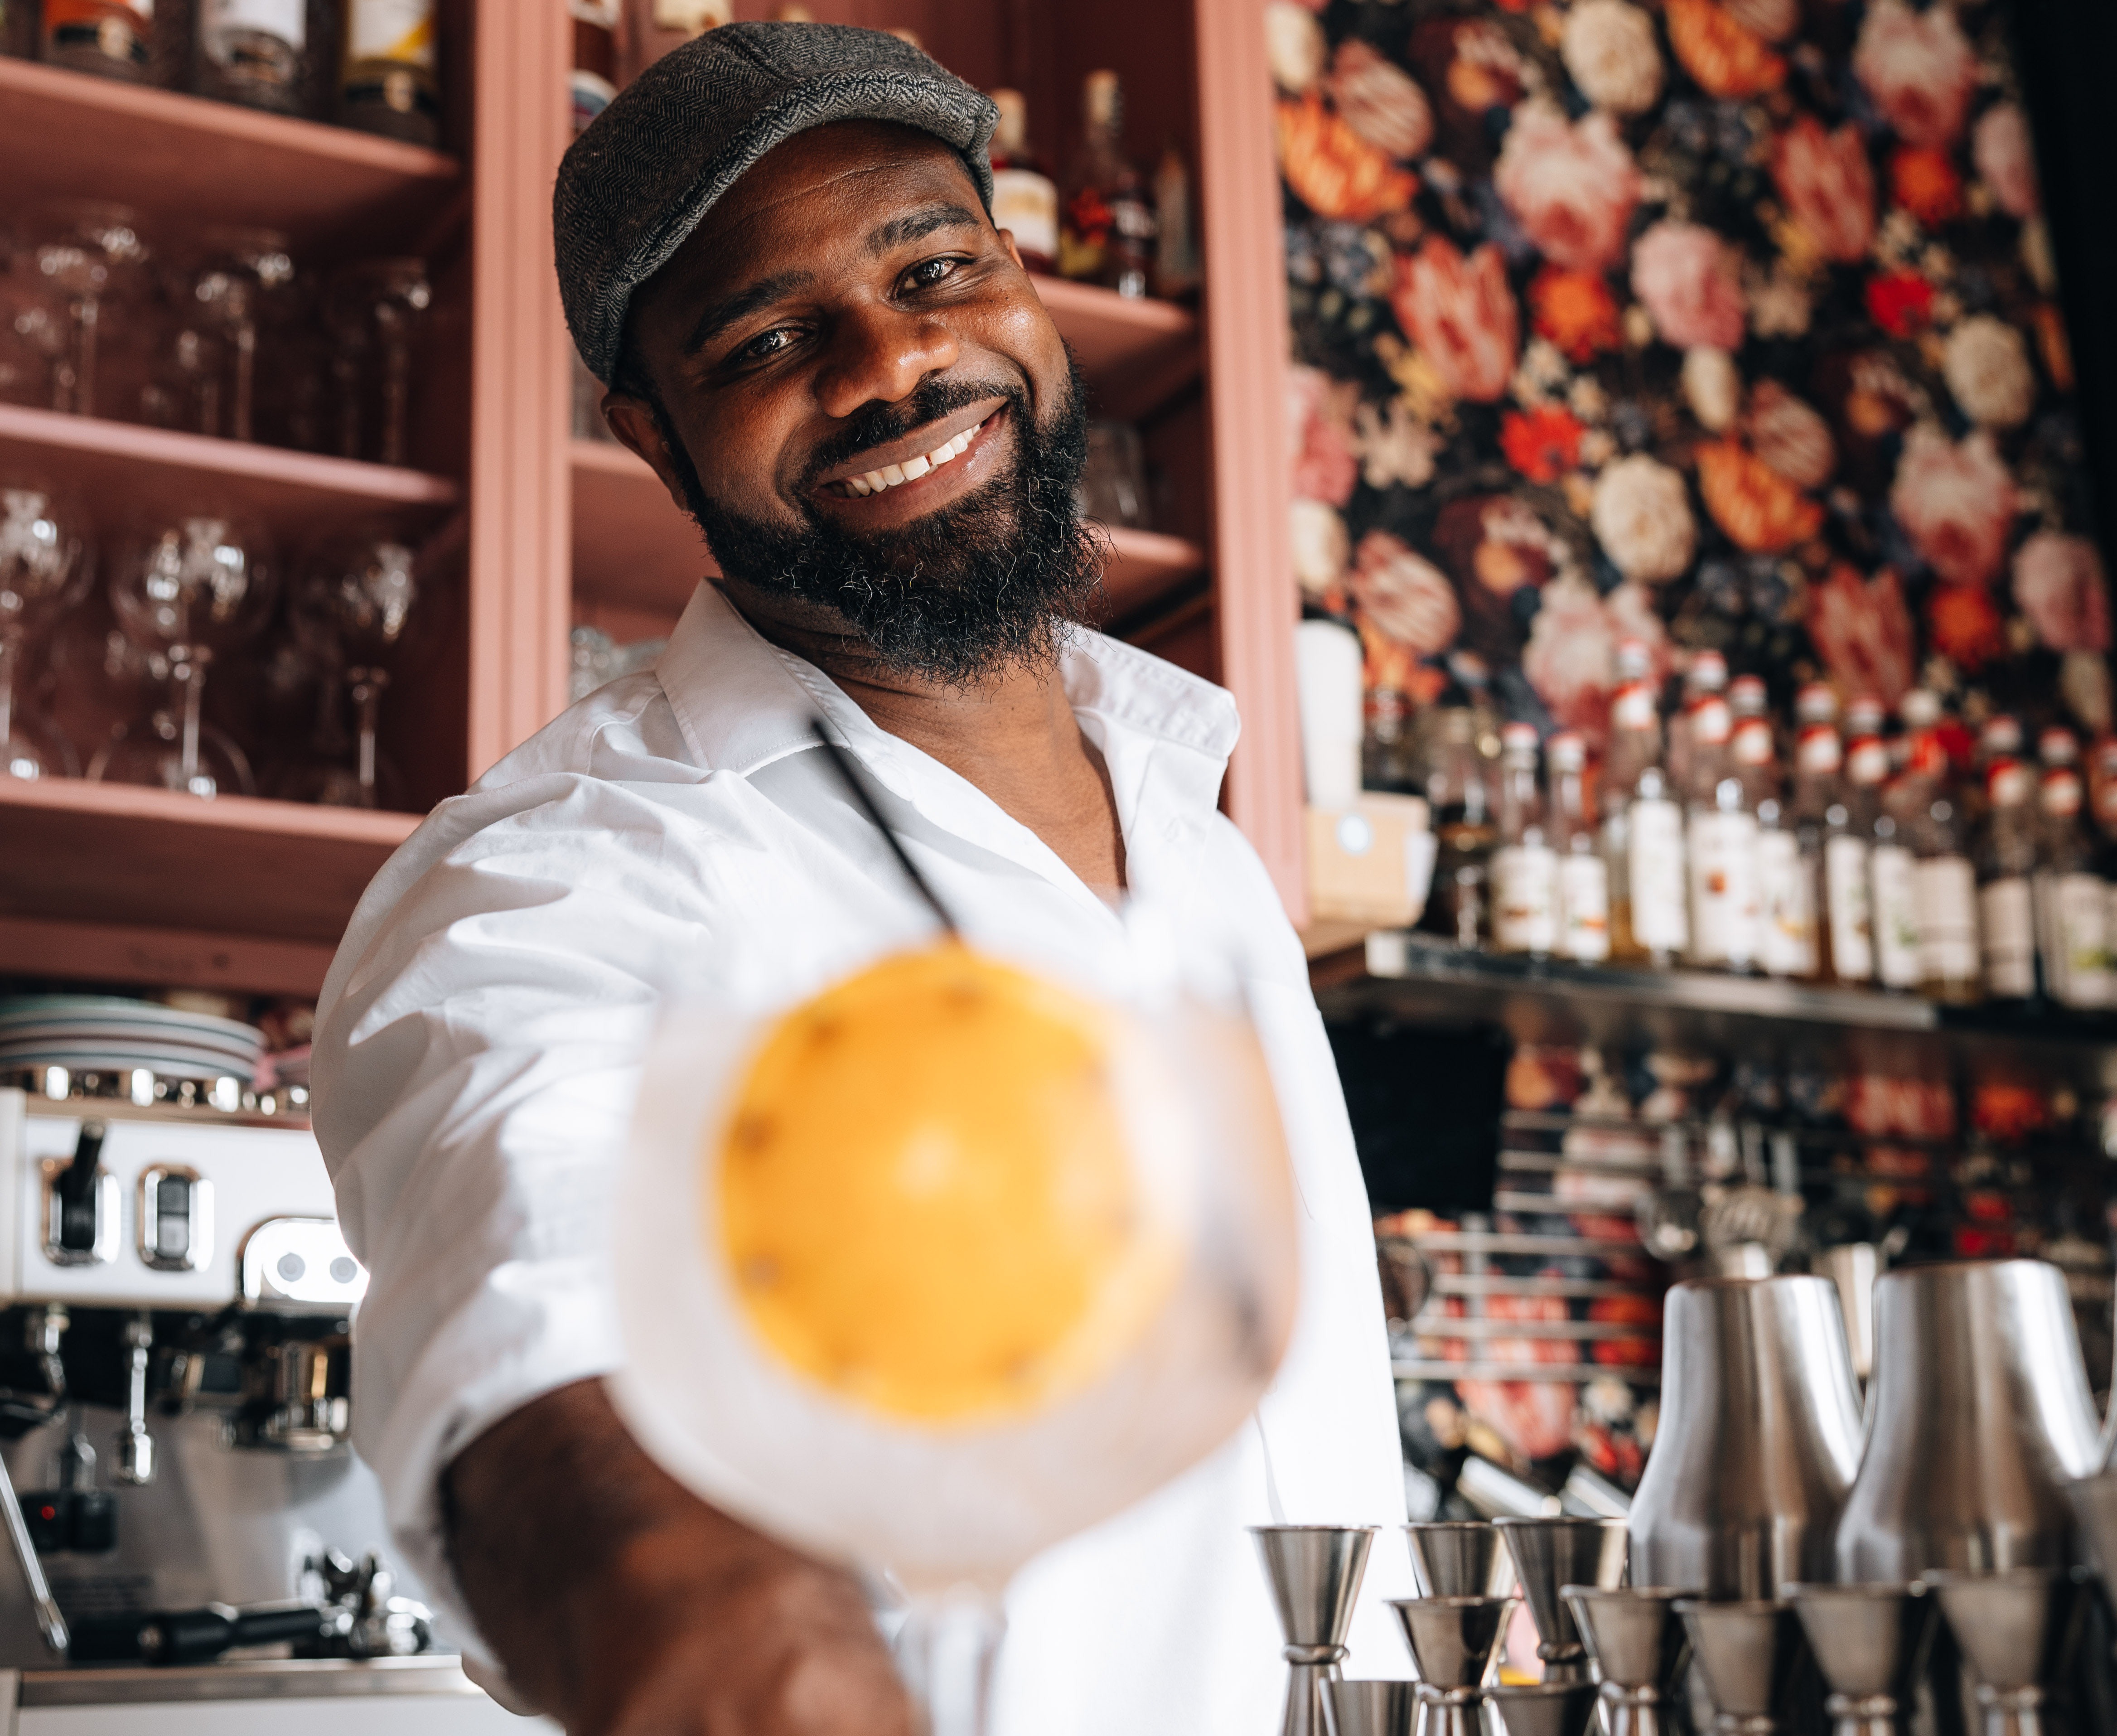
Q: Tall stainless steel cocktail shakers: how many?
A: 2